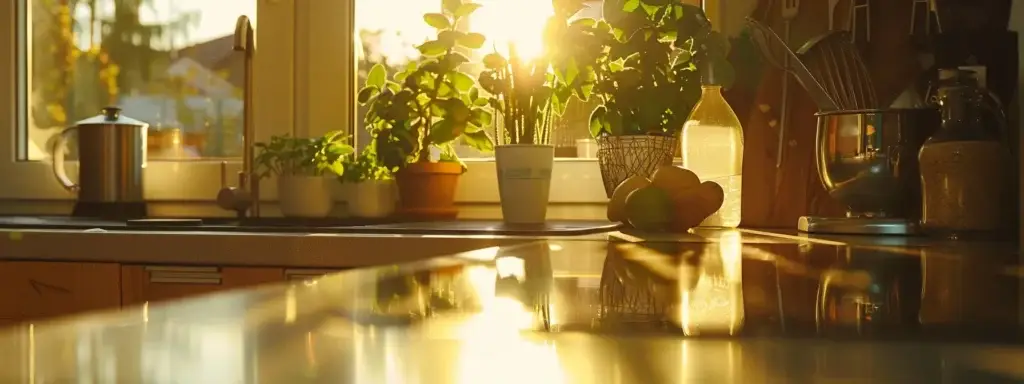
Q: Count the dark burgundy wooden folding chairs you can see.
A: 0